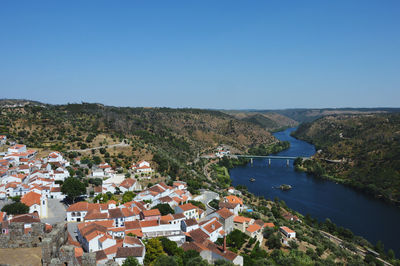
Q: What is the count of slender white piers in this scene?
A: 3